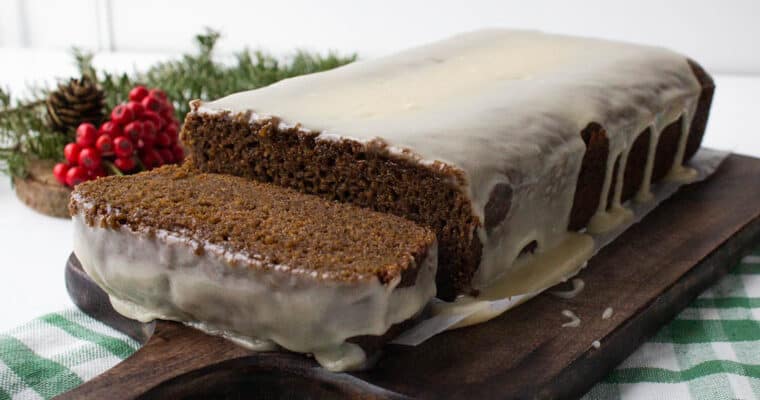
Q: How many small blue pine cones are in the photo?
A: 0